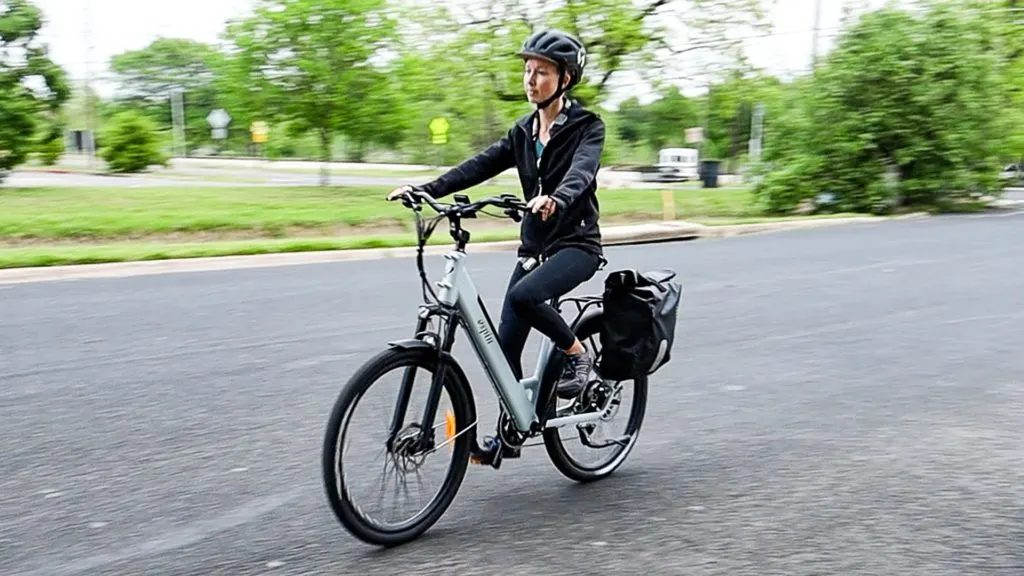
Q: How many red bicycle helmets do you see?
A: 0